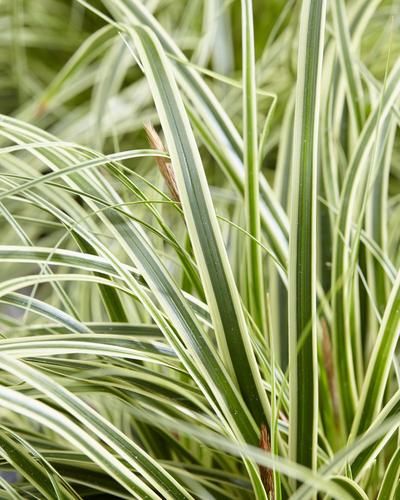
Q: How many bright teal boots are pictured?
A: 0